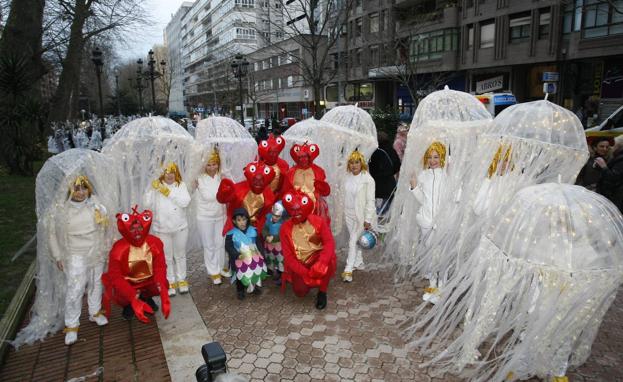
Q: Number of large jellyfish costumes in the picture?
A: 8